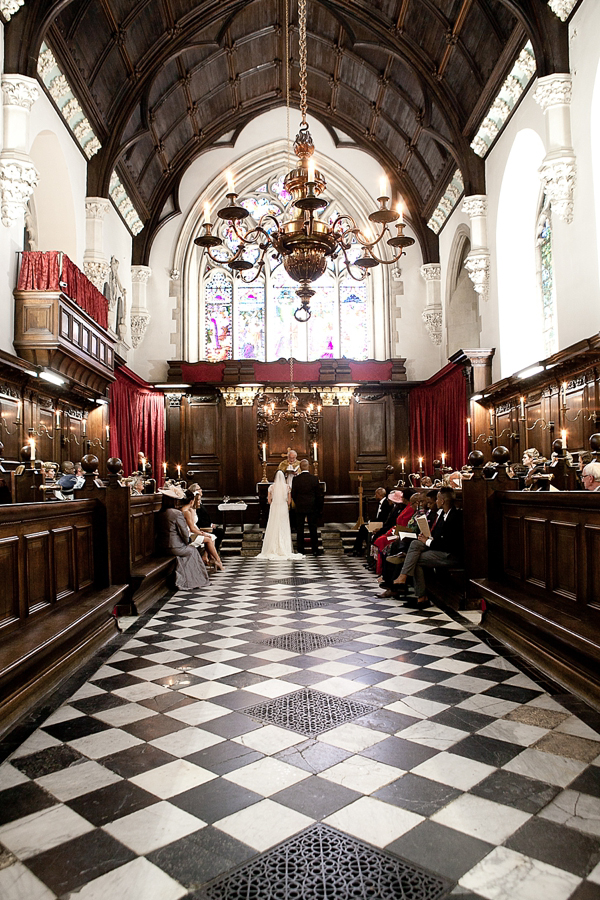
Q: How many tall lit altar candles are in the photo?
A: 2